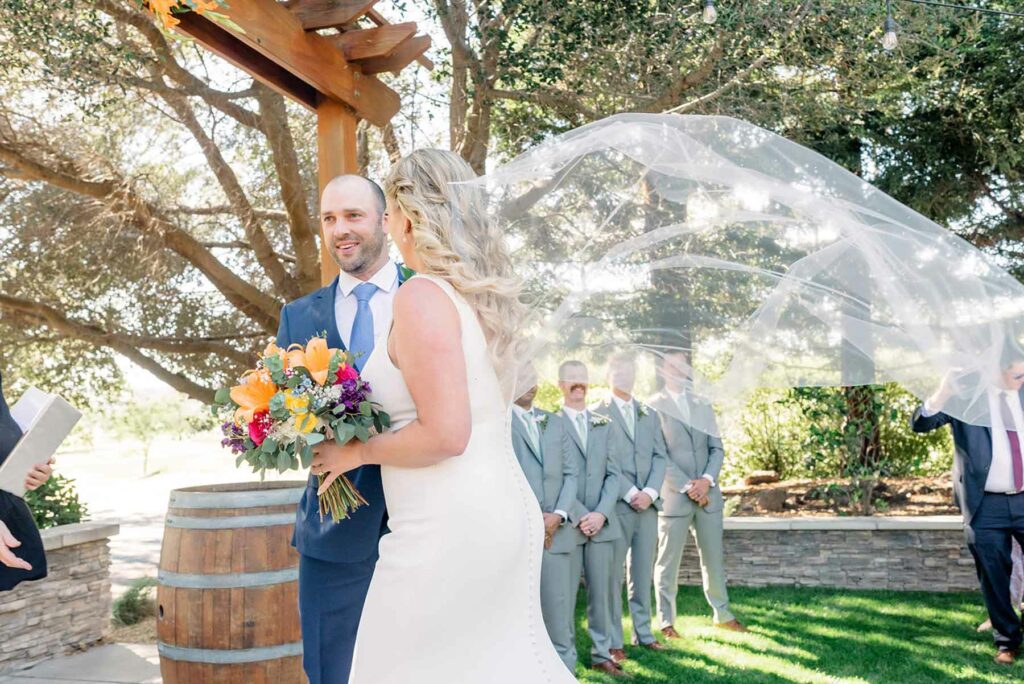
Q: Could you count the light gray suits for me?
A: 4